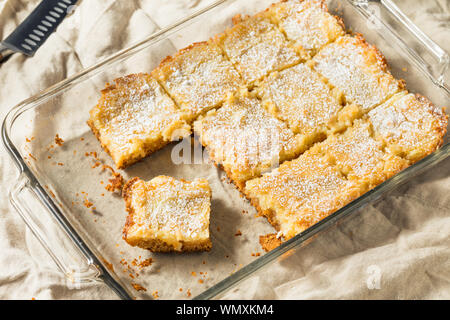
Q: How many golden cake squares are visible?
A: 11